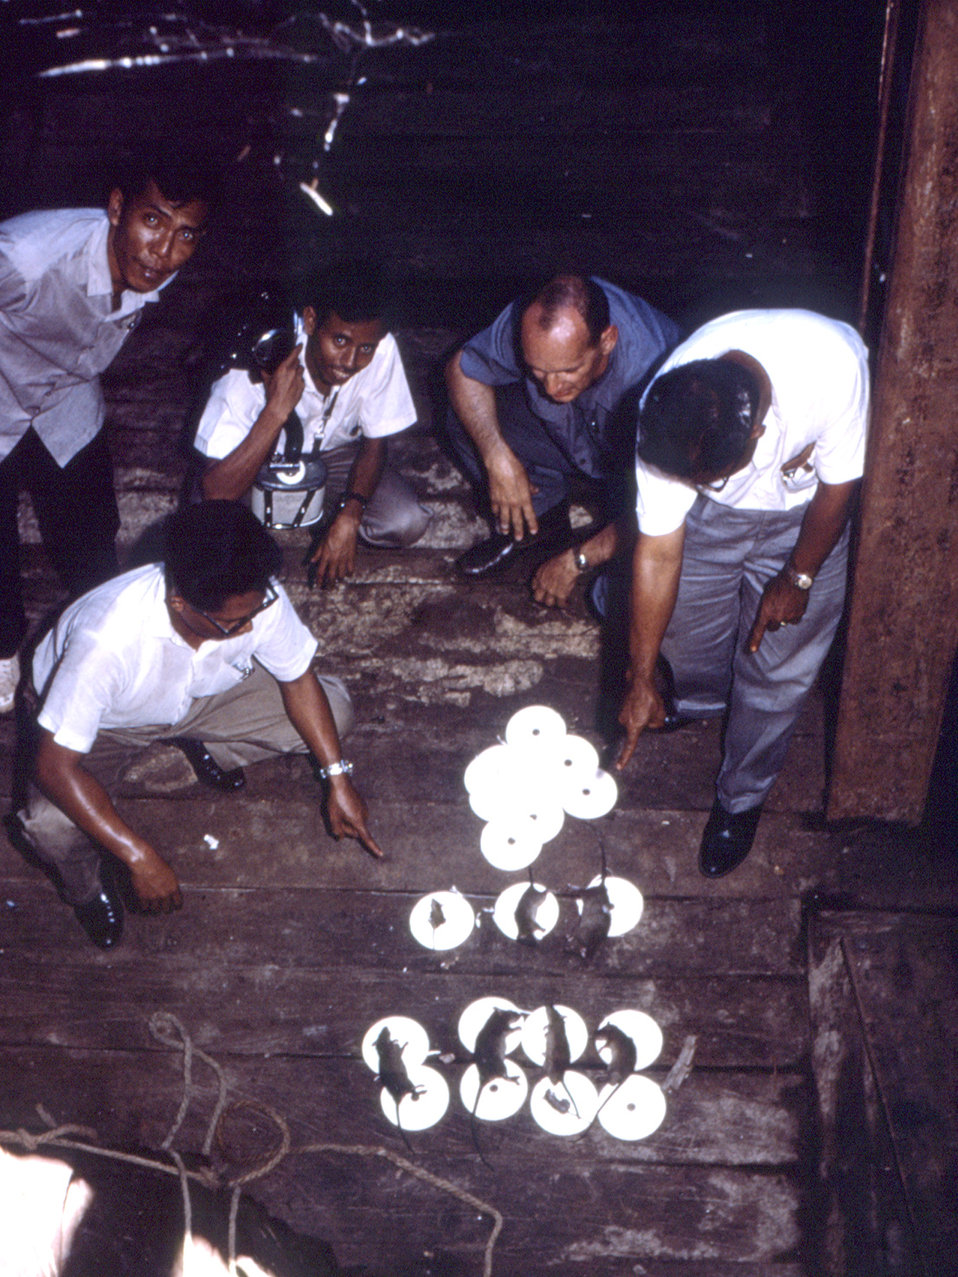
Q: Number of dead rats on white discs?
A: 8